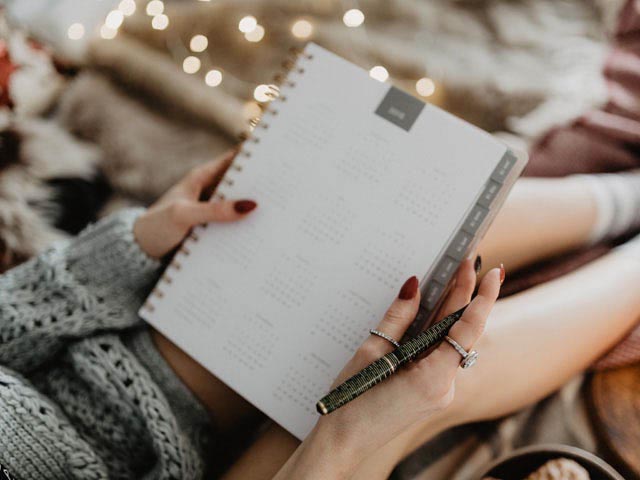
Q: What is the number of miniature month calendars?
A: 12